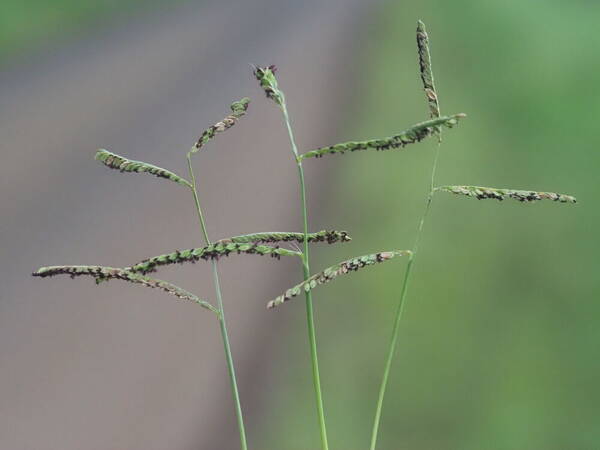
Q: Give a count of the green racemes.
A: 10